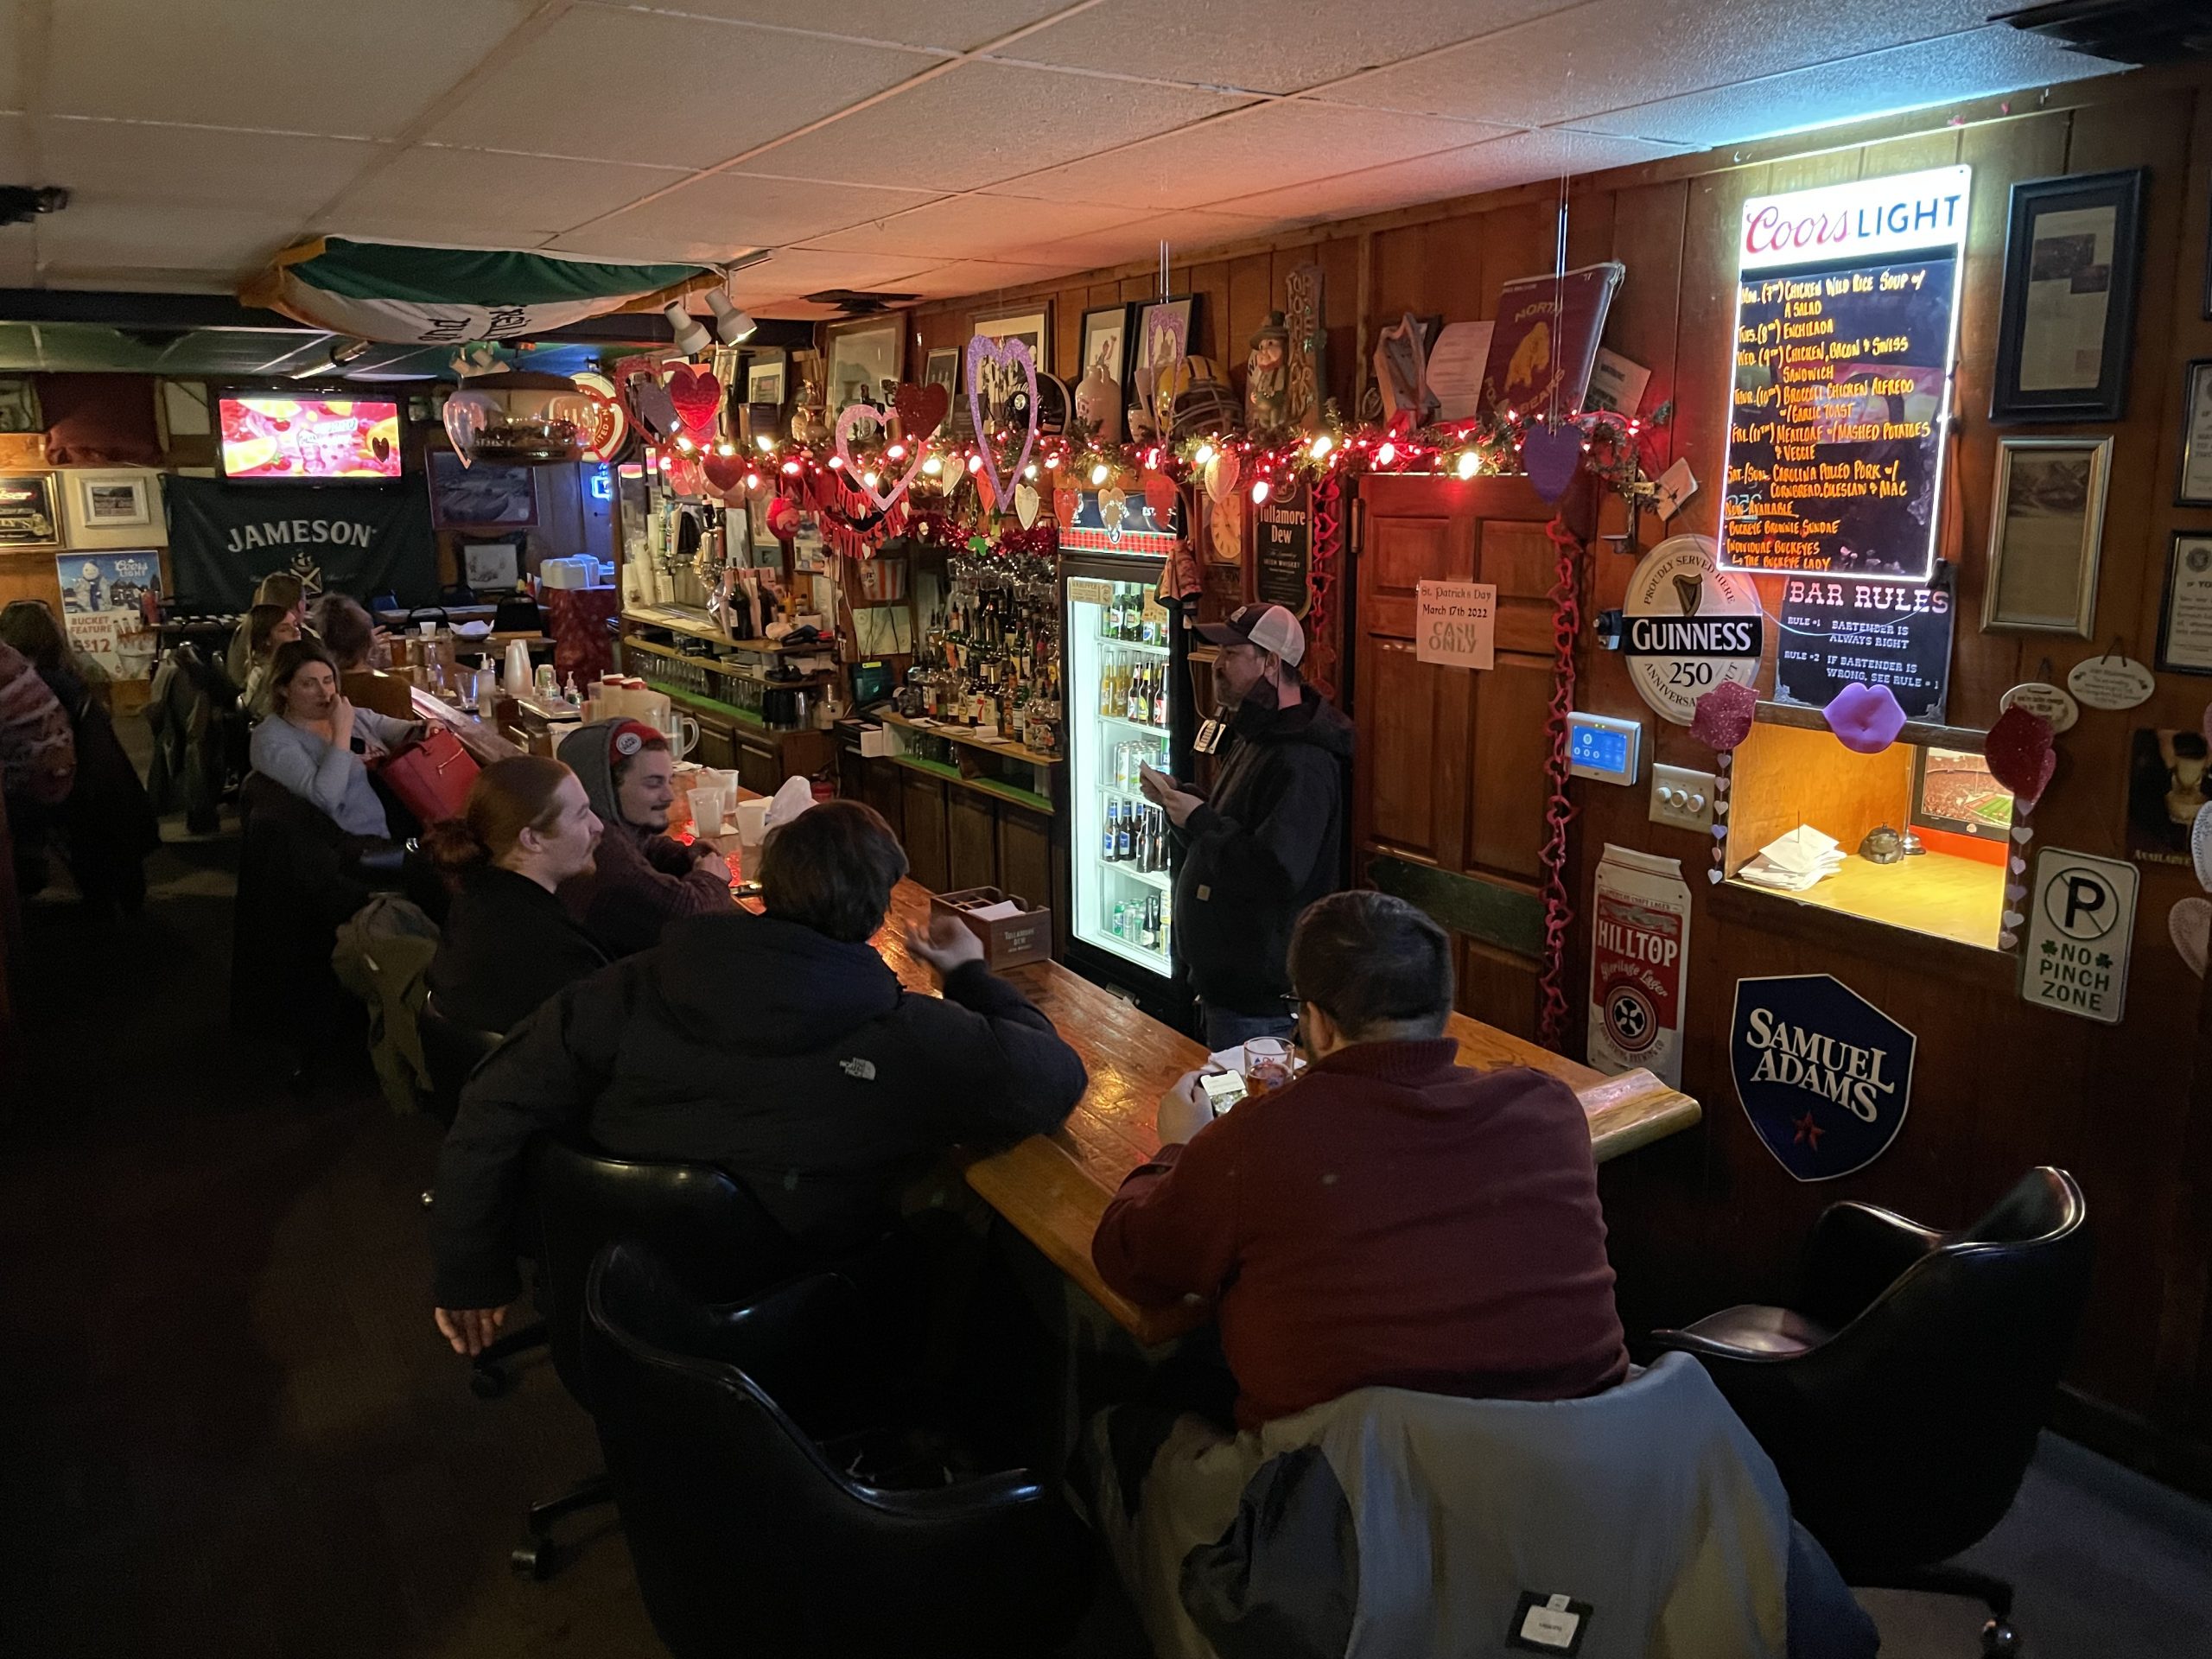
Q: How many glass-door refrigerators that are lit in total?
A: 1